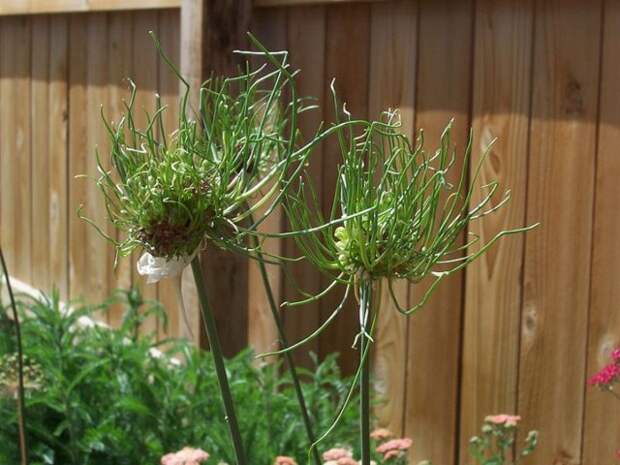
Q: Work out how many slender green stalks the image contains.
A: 3